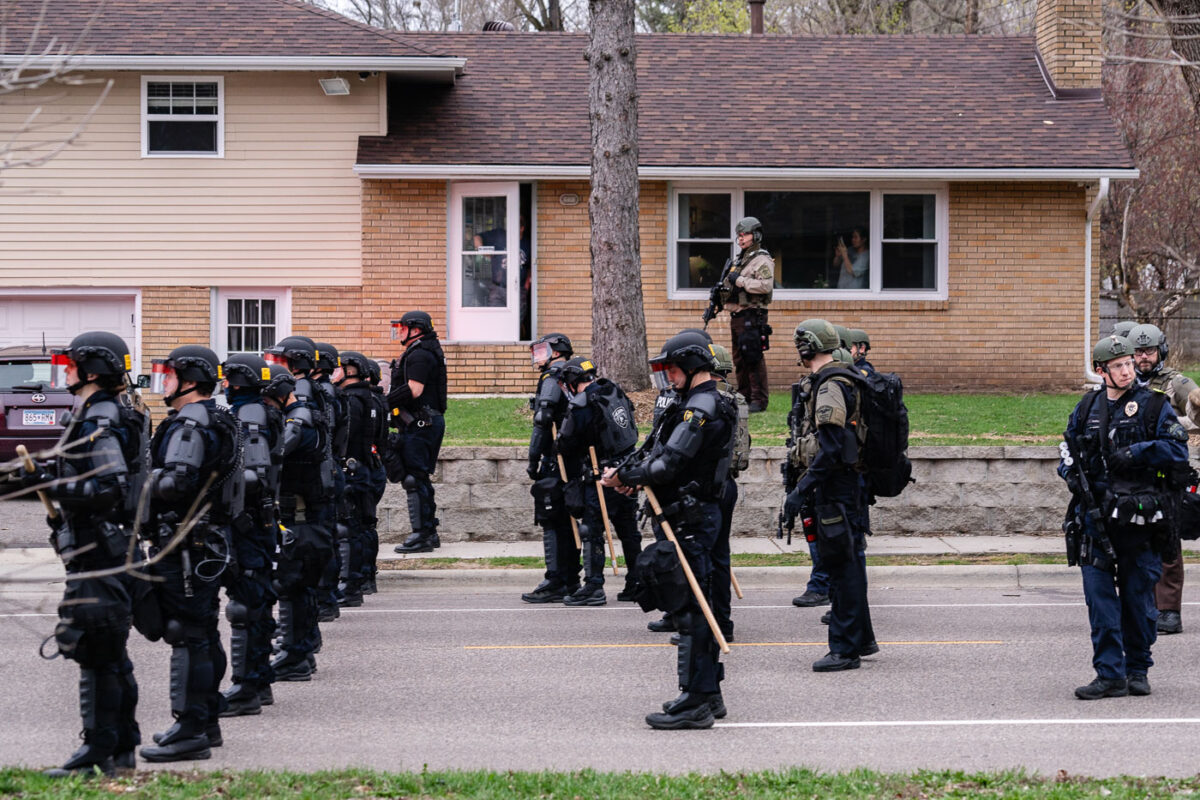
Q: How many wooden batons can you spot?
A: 5